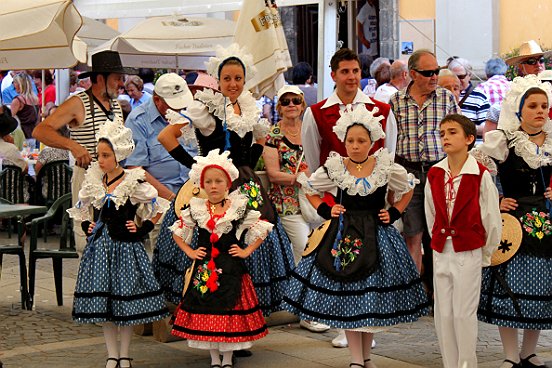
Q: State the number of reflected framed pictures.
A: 0